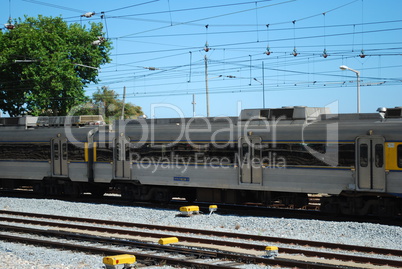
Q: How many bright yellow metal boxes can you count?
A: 5